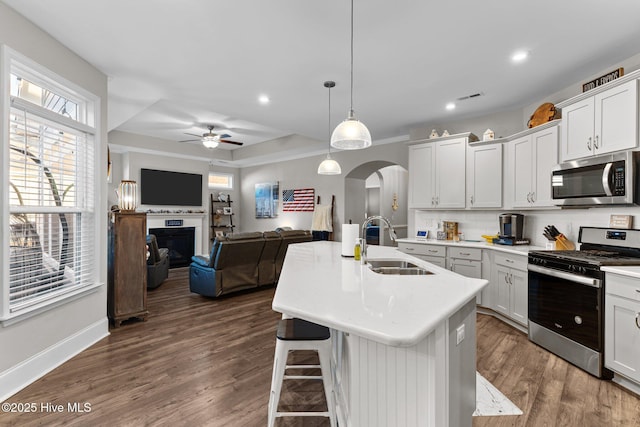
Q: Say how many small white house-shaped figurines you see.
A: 3